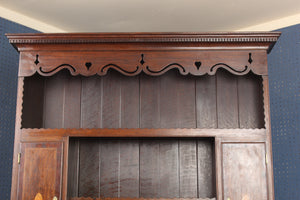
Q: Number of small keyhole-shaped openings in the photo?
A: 3